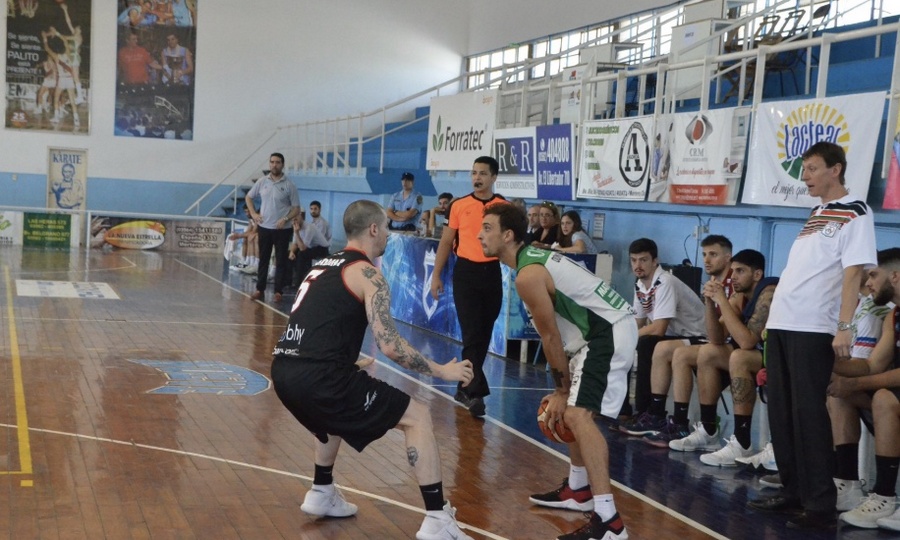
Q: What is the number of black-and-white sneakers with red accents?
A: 2